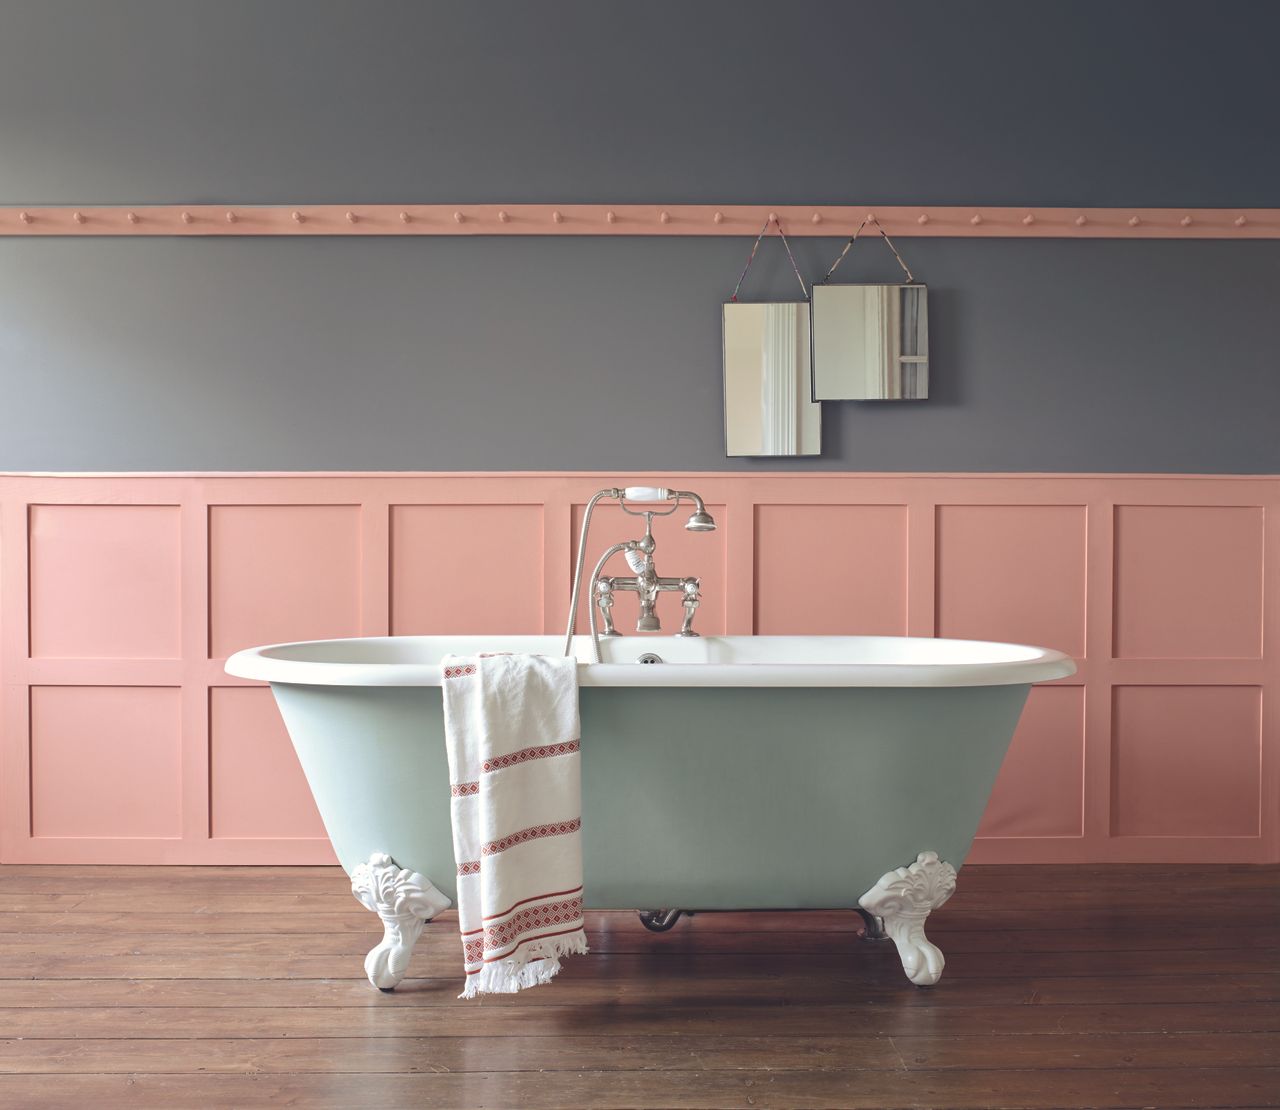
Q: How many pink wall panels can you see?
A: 11